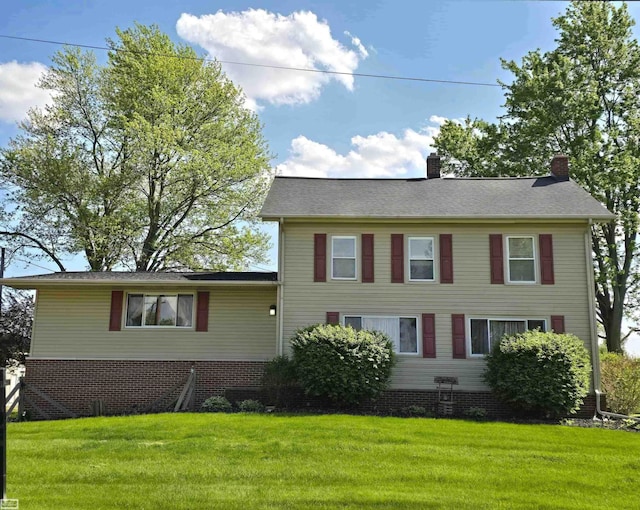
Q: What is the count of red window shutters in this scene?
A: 12